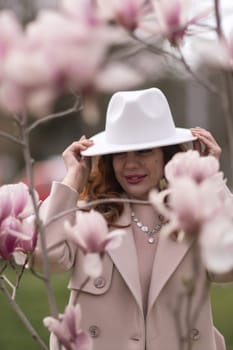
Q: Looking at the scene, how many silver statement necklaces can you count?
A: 1